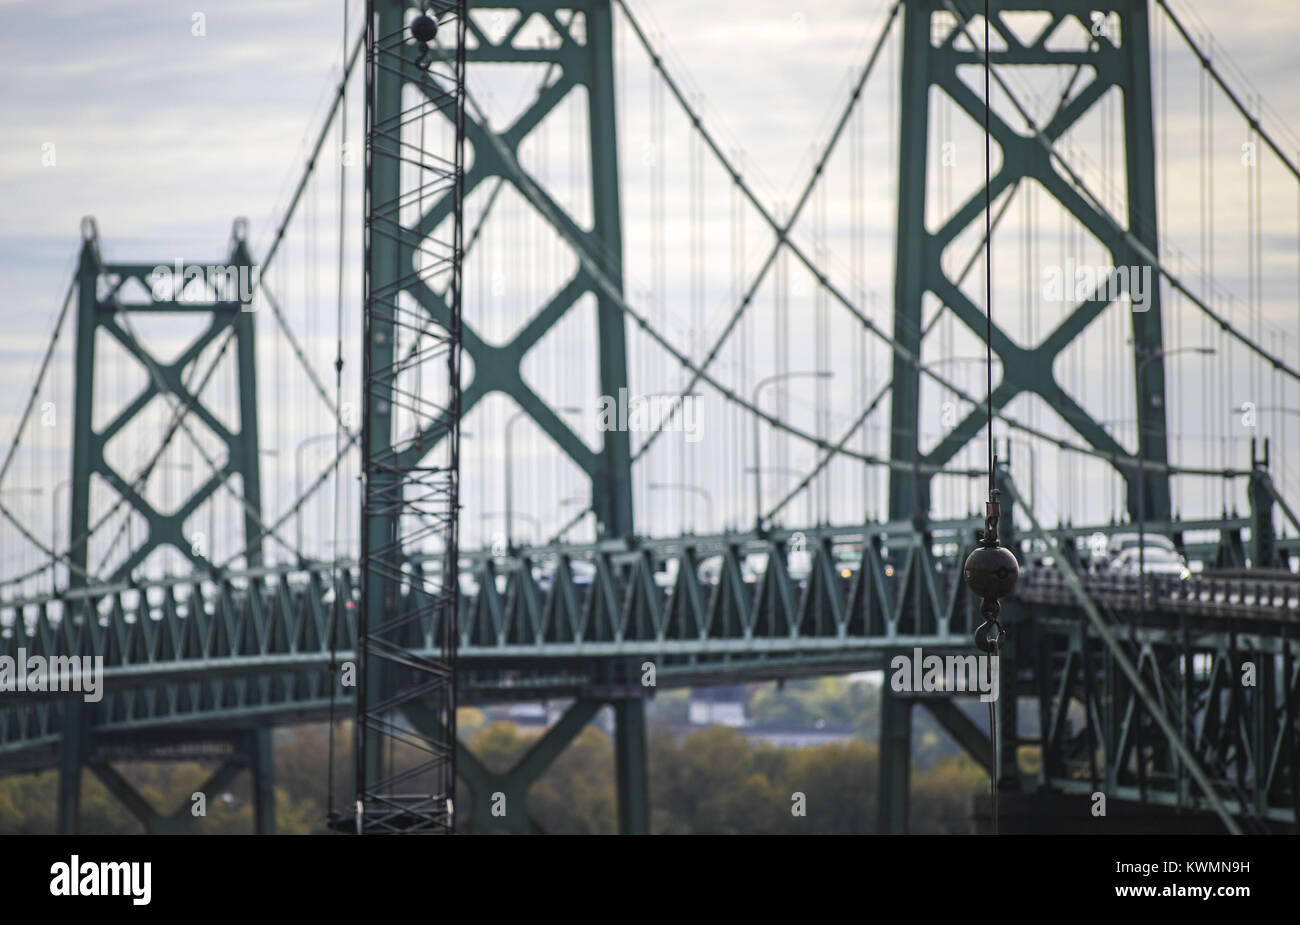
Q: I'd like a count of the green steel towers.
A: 3